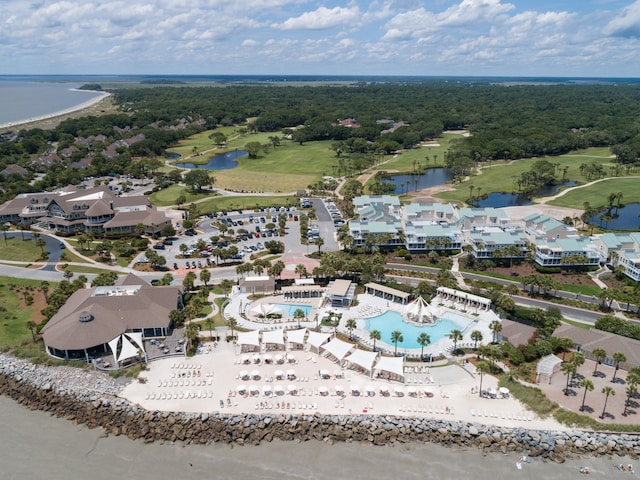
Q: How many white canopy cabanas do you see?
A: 7